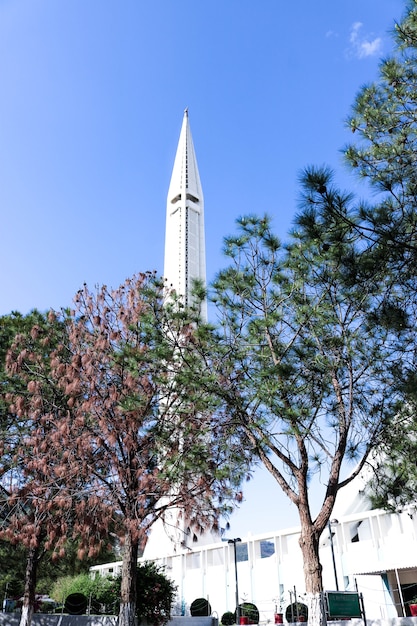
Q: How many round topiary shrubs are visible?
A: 5